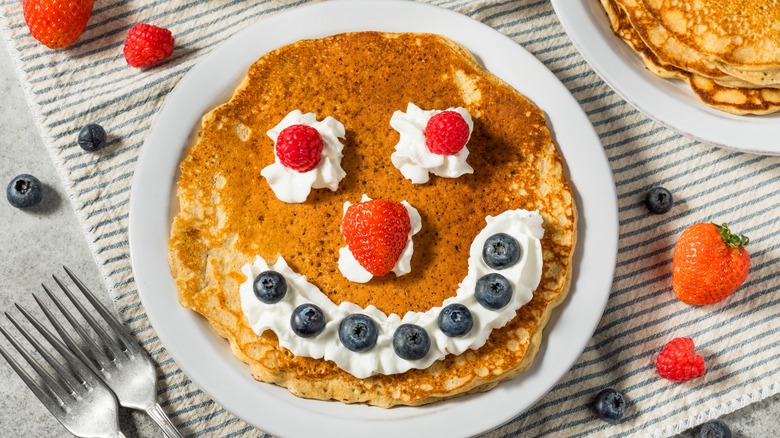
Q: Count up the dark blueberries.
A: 12